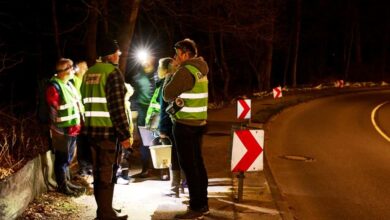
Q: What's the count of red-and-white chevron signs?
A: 4